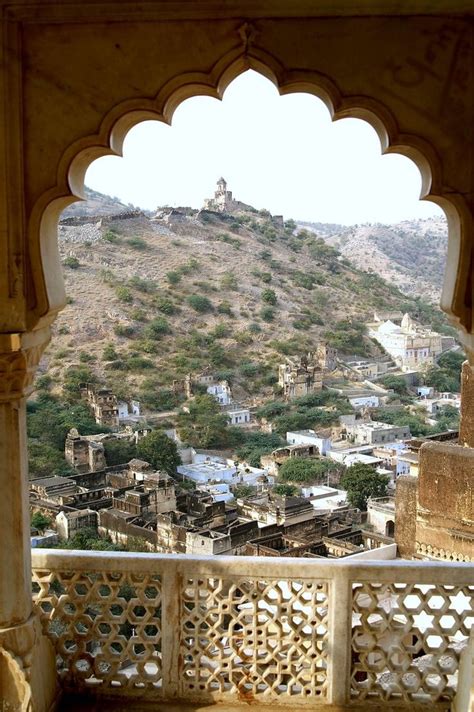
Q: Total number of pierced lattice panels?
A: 3